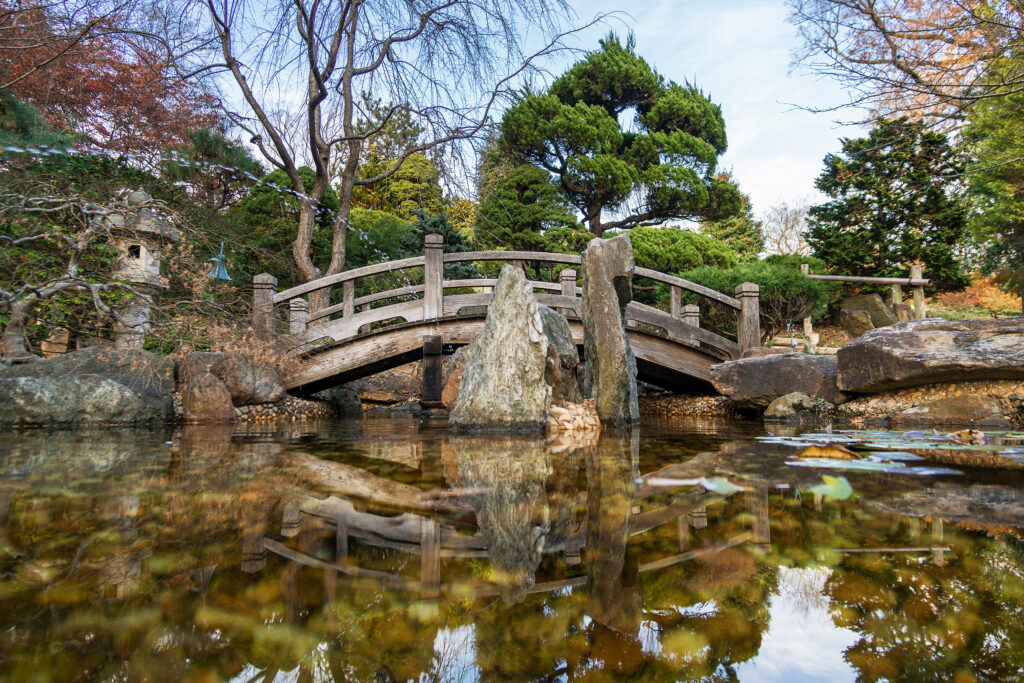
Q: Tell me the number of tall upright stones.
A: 2